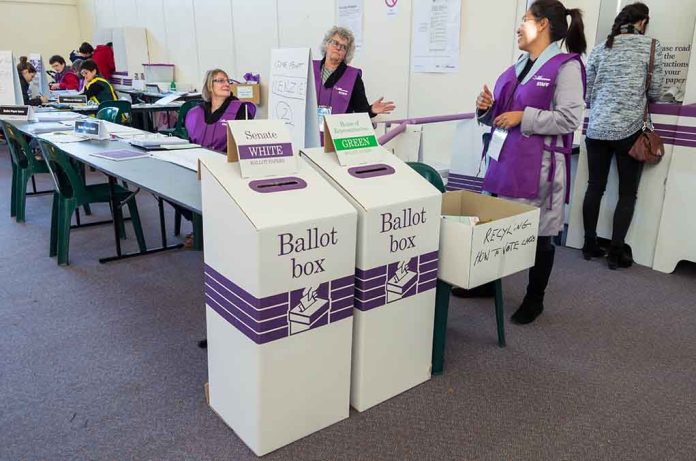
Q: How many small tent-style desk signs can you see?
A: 3